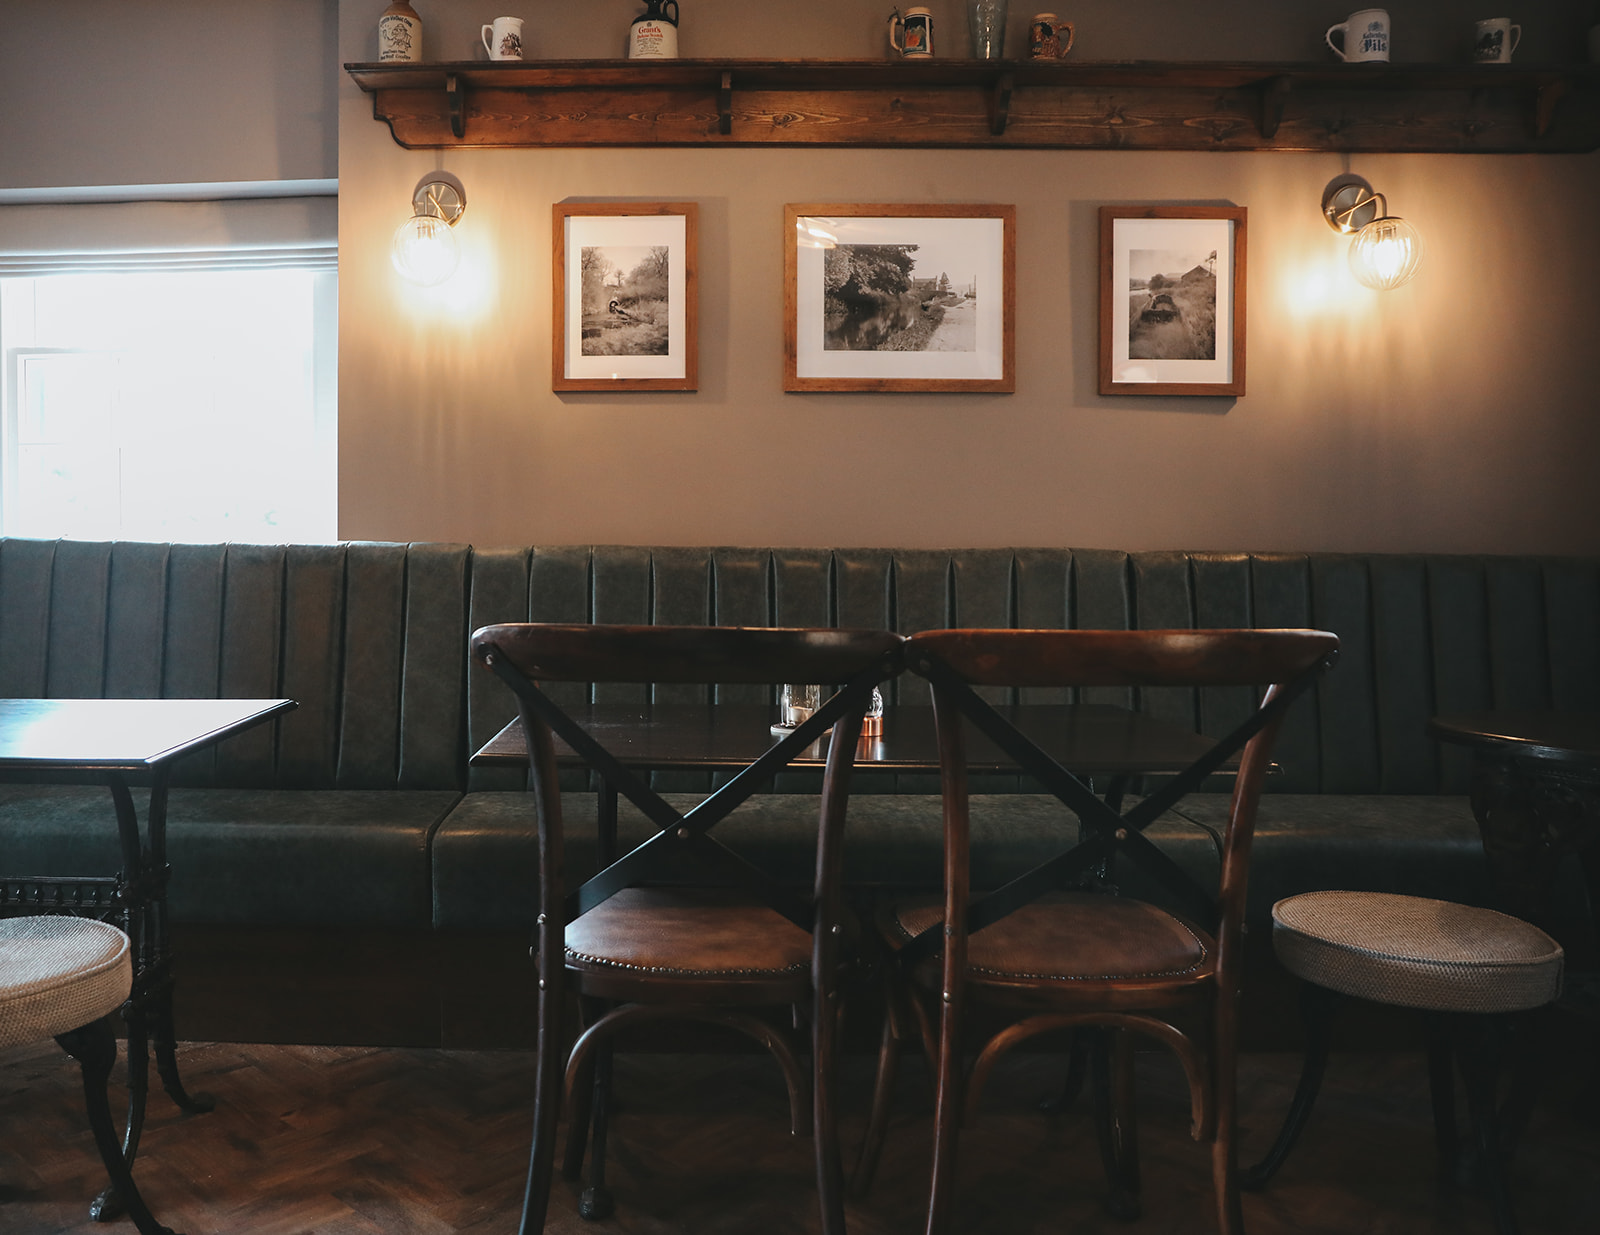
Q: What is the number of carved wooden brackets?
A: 5